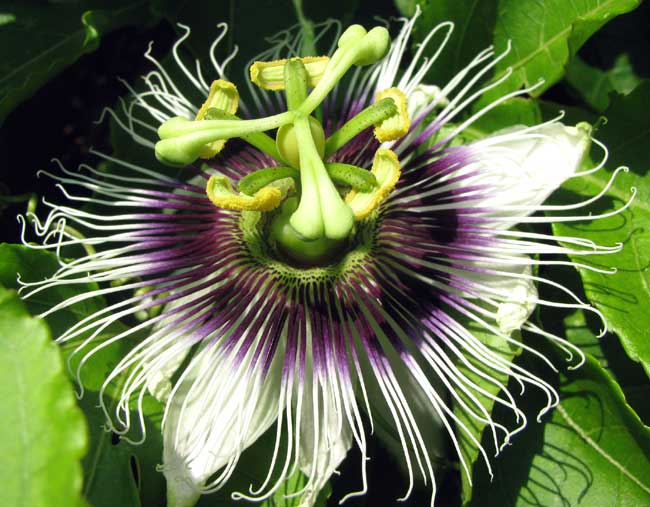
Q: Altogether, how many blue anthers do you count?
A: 0